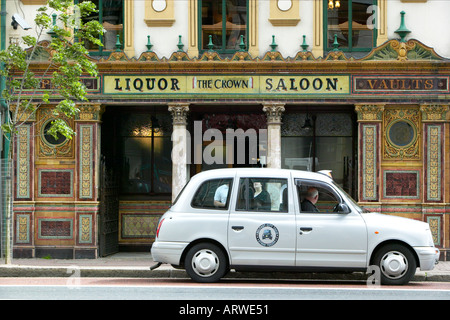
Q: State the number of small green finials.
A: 8